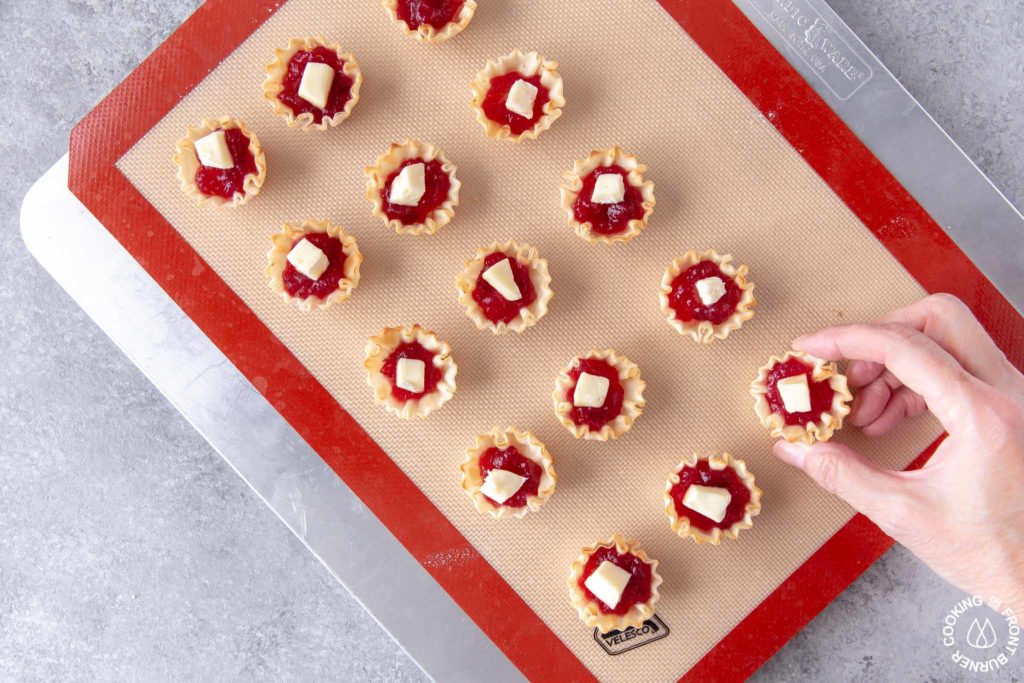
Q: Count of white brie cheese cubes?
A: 14